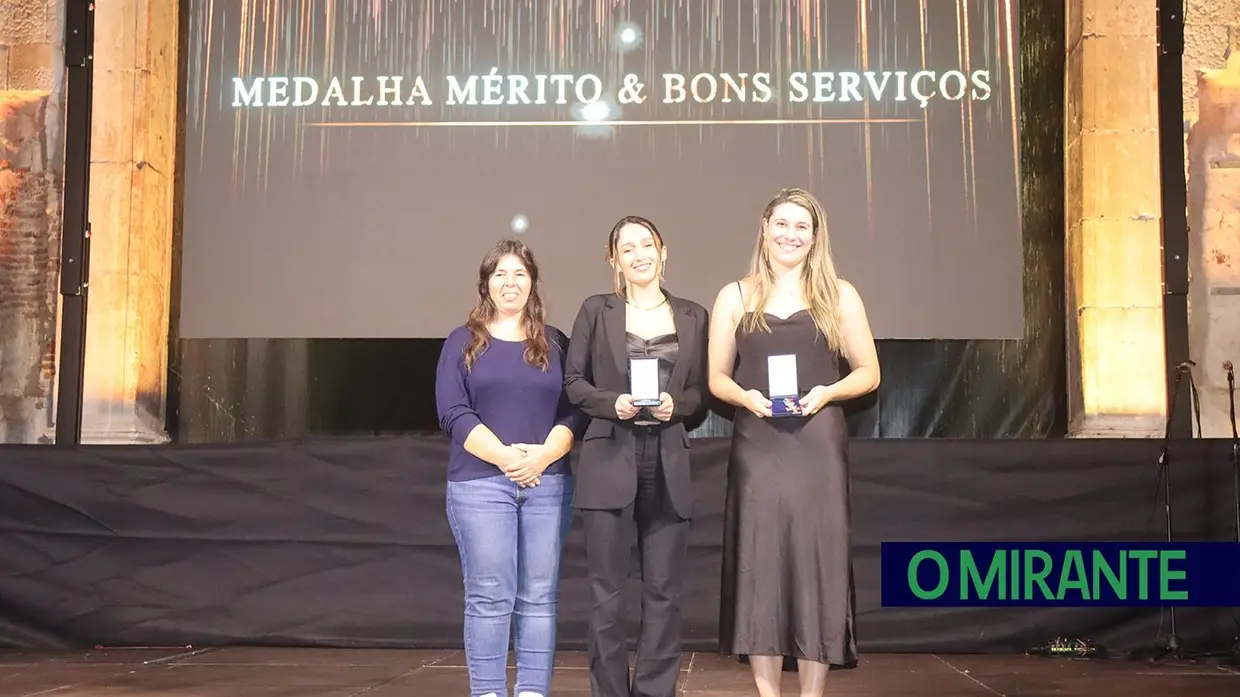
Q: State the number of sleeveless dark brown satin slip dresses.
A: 1